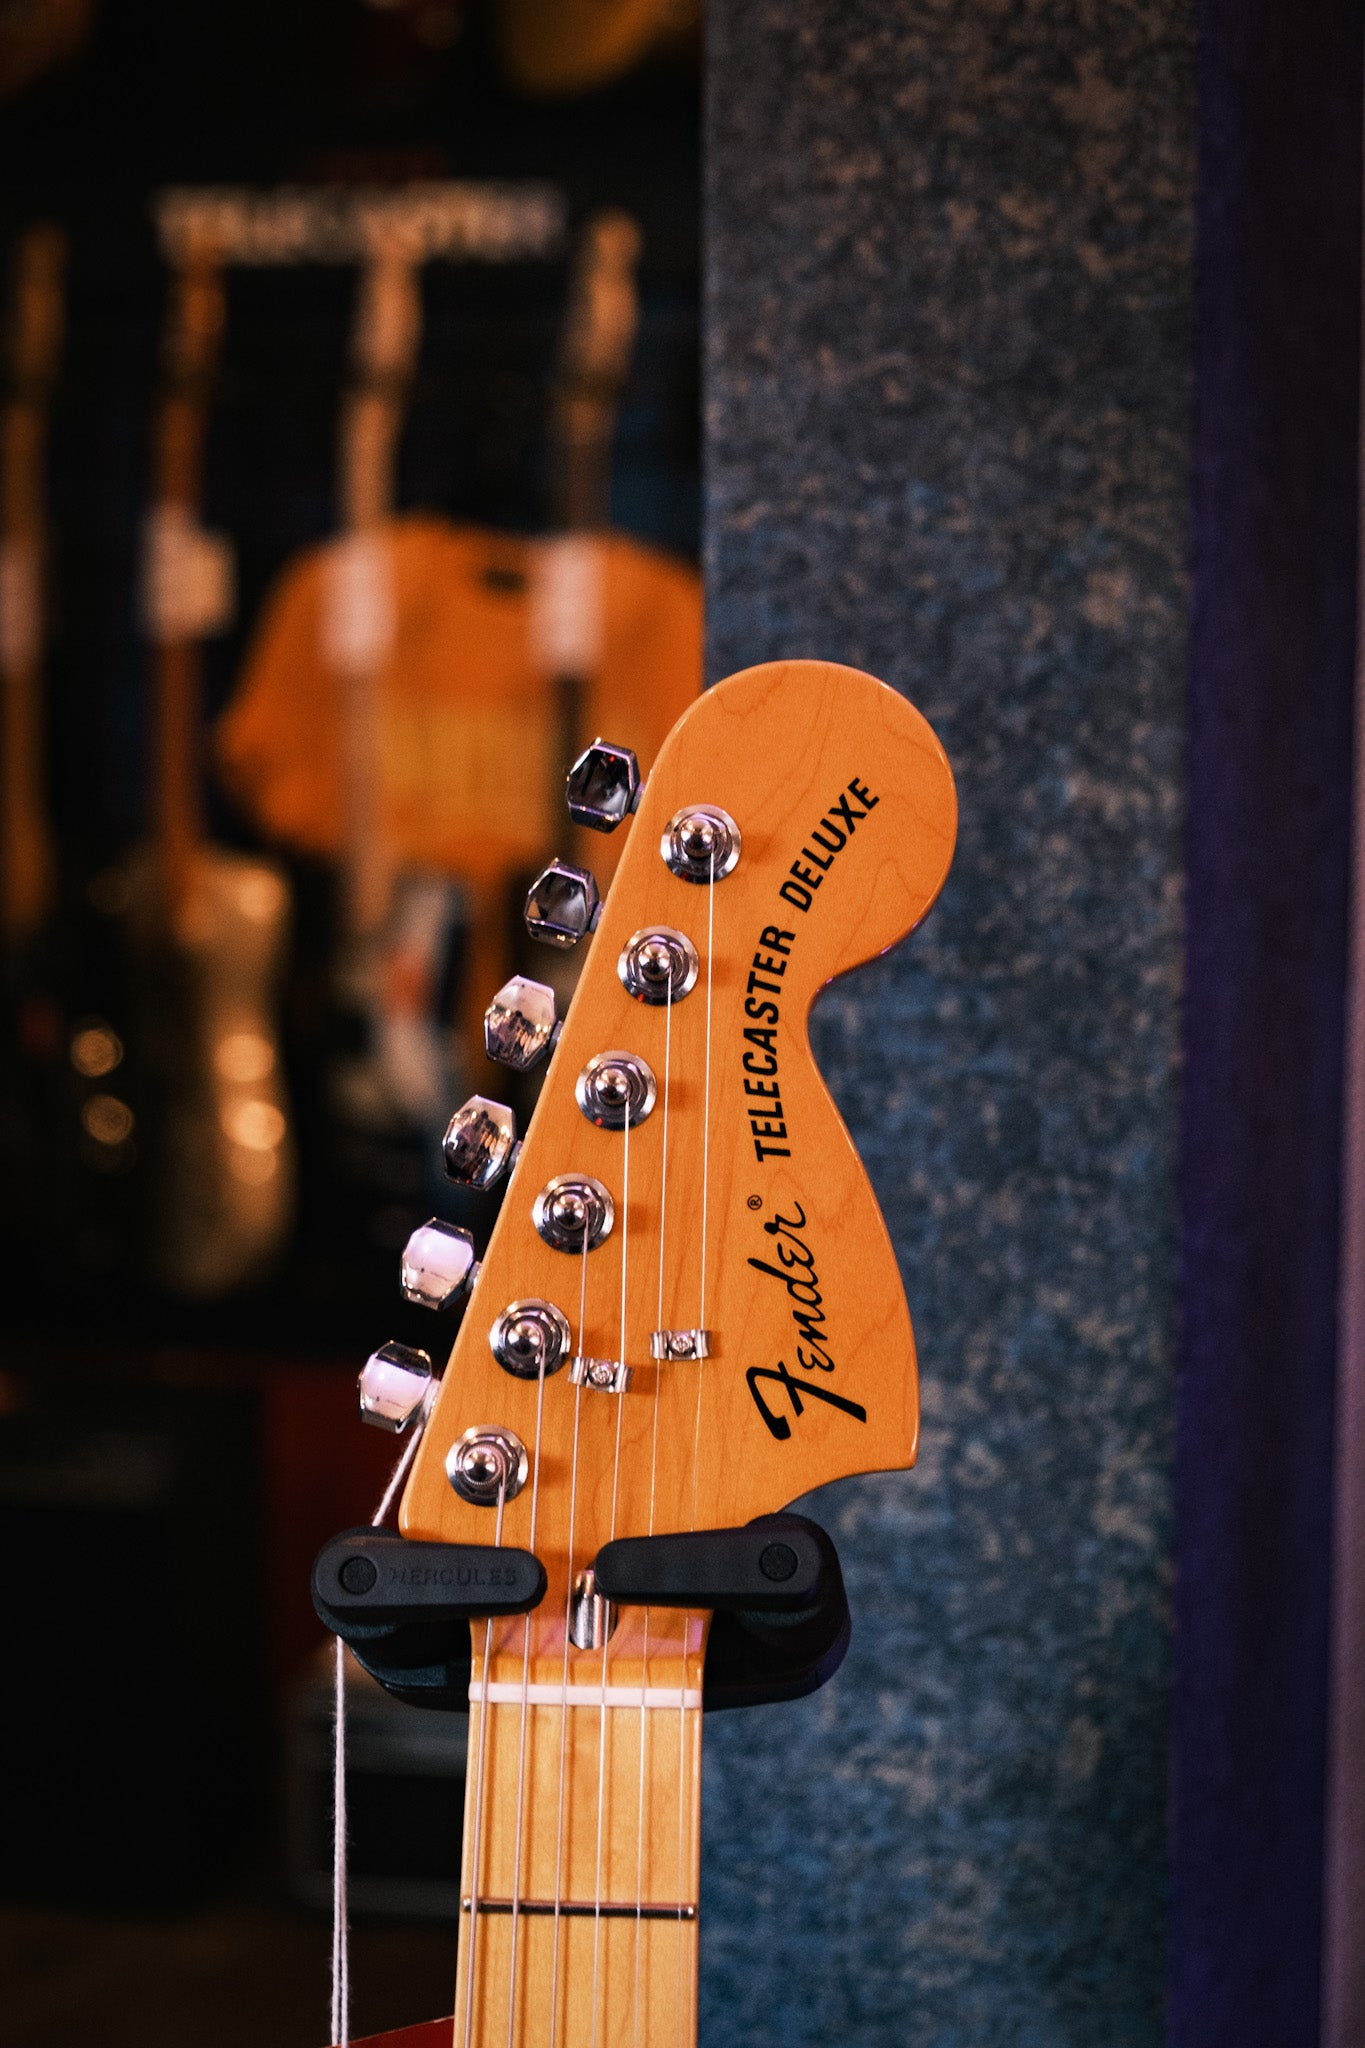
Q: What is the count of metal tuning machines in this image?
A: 6